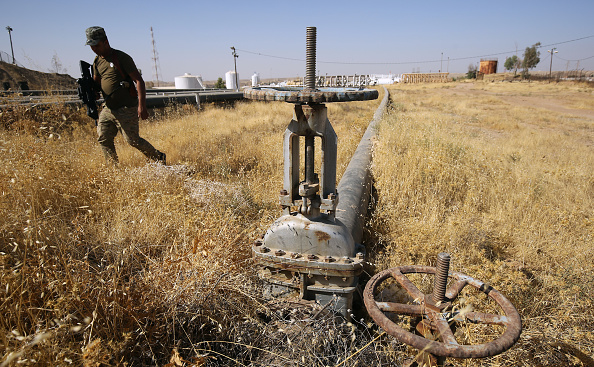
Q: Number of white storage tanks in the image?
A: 3